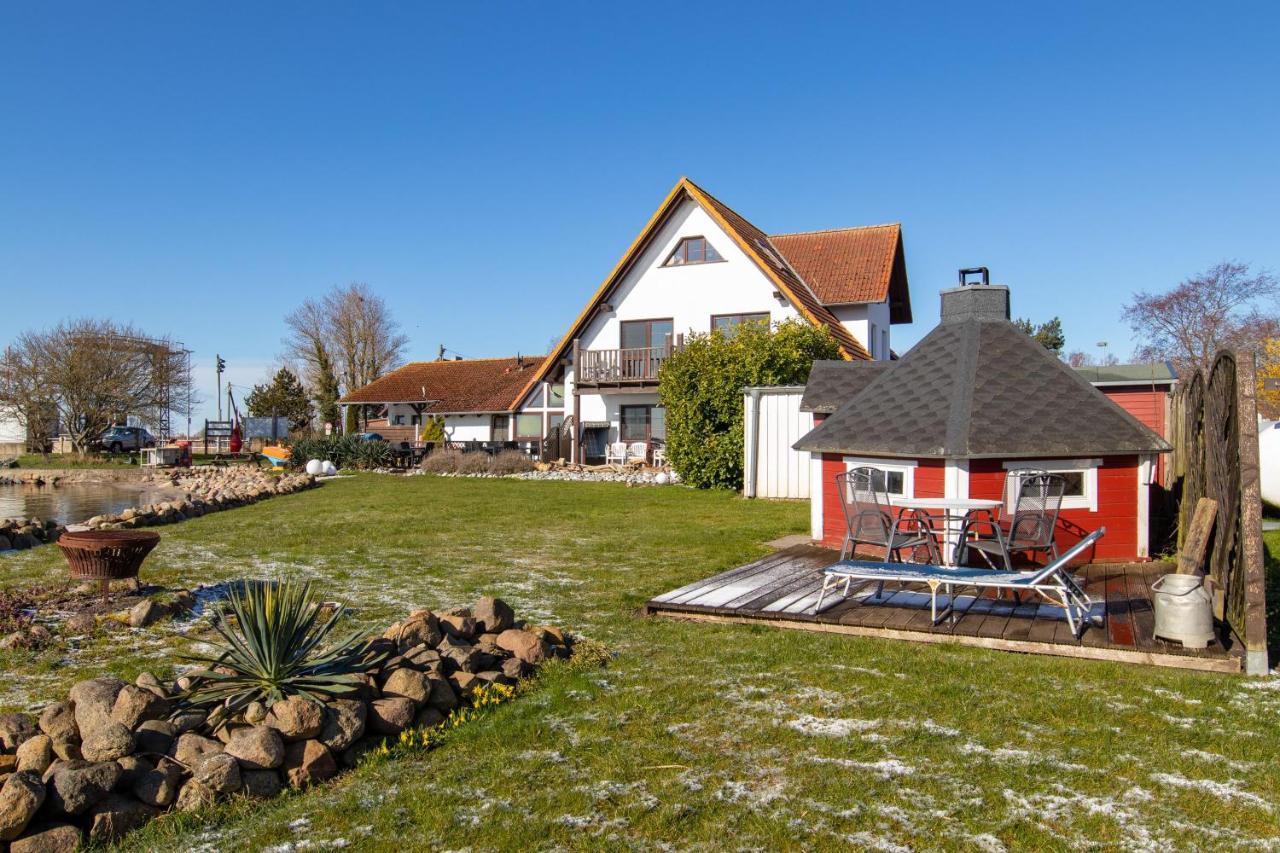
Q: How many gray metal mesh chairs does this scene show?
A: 4